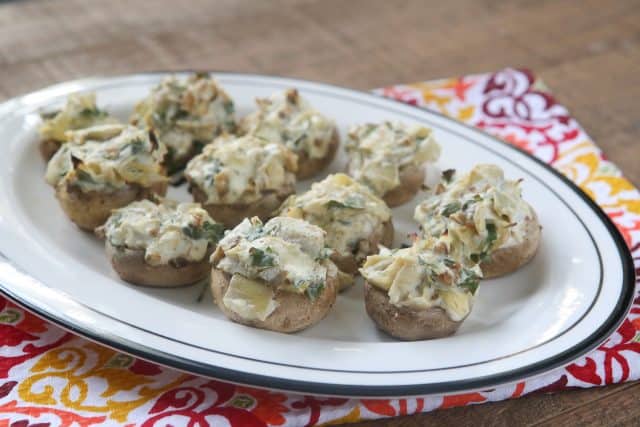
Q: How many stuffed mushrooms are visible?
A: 11